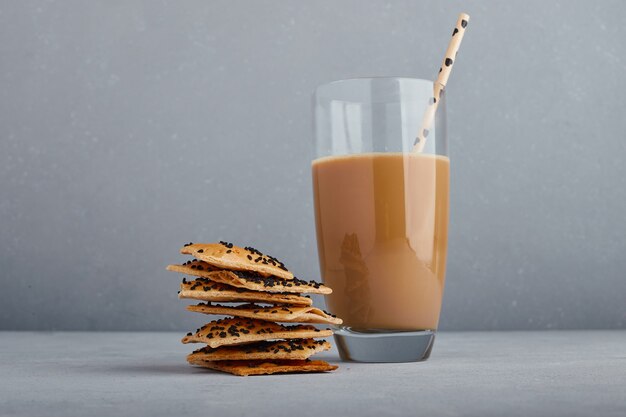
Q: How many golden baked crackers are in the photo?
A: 7